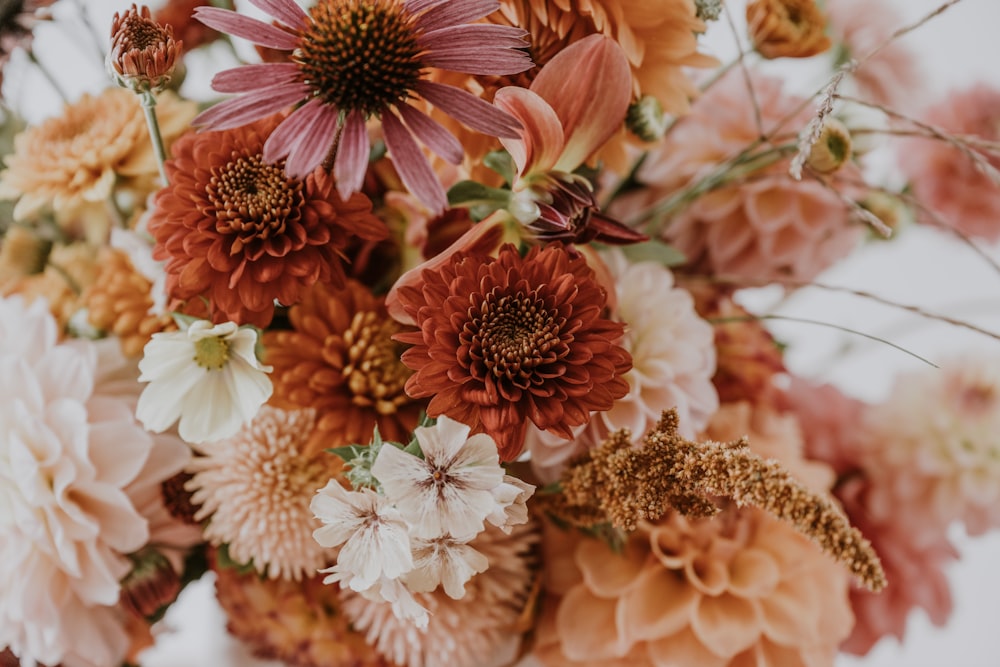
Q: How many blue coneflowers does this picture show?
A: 0